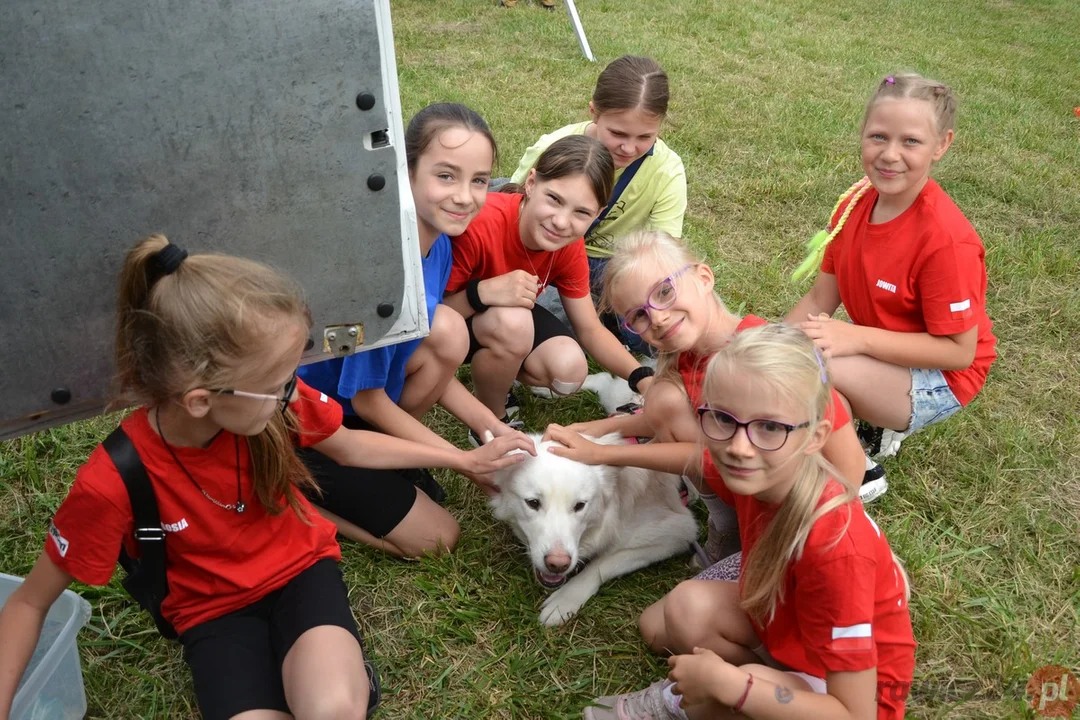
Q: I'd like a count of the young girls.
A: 7